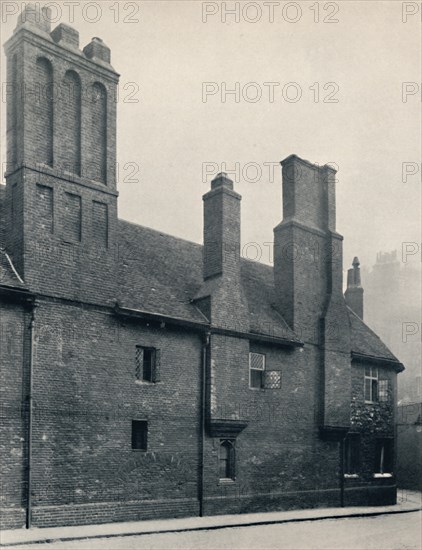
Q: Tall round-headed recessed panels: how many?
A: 3